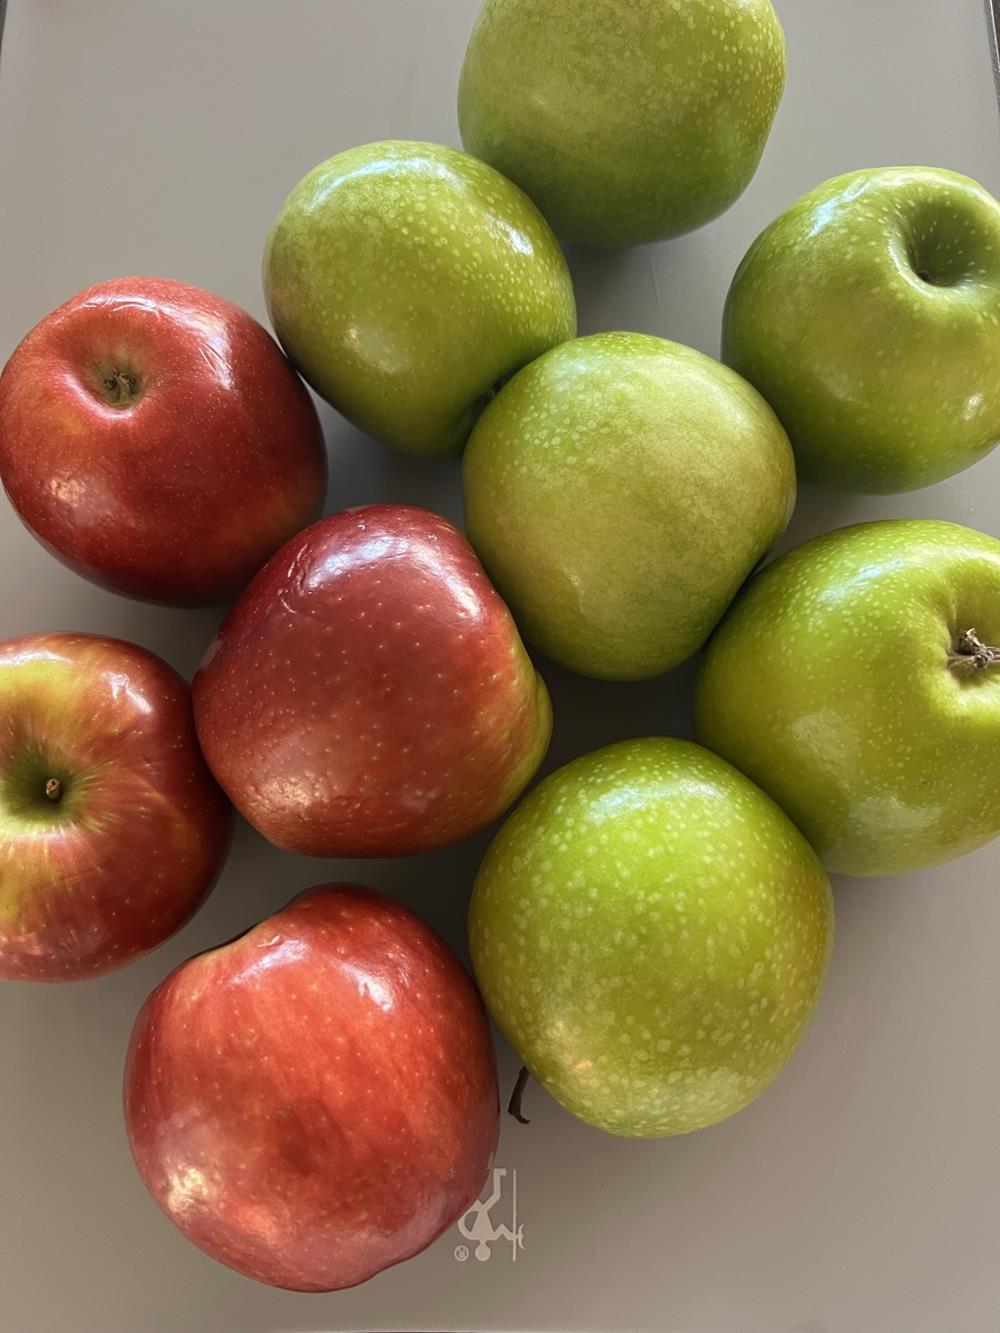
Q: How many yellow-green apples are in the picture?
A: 6